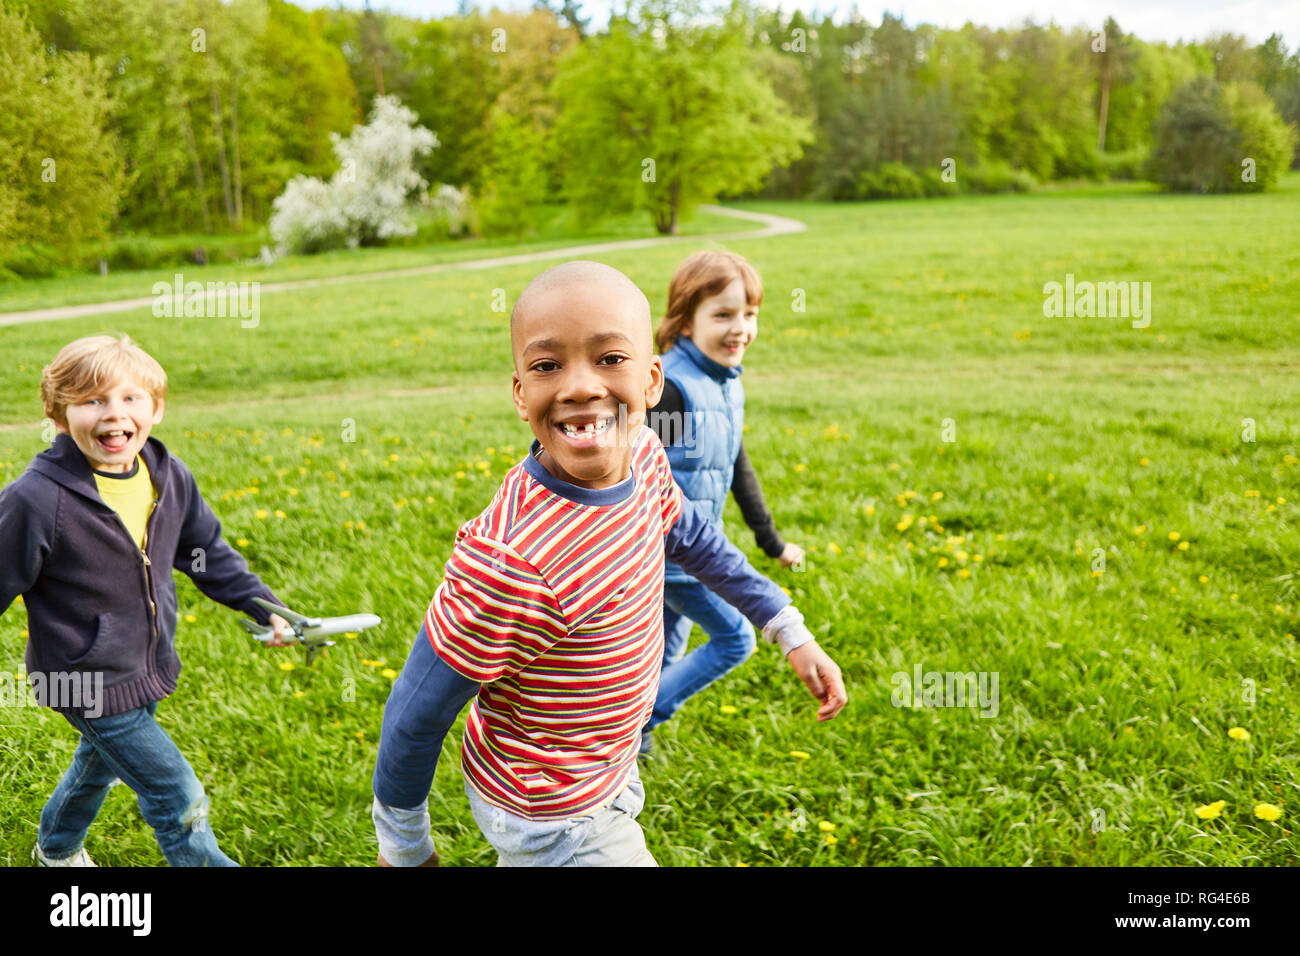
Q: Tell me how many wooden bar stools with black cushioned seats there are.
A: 0